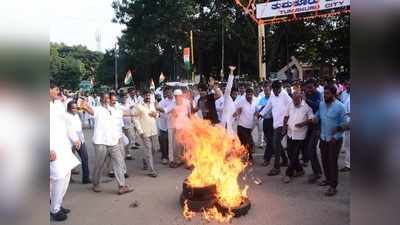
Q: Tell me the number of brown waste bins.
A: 0